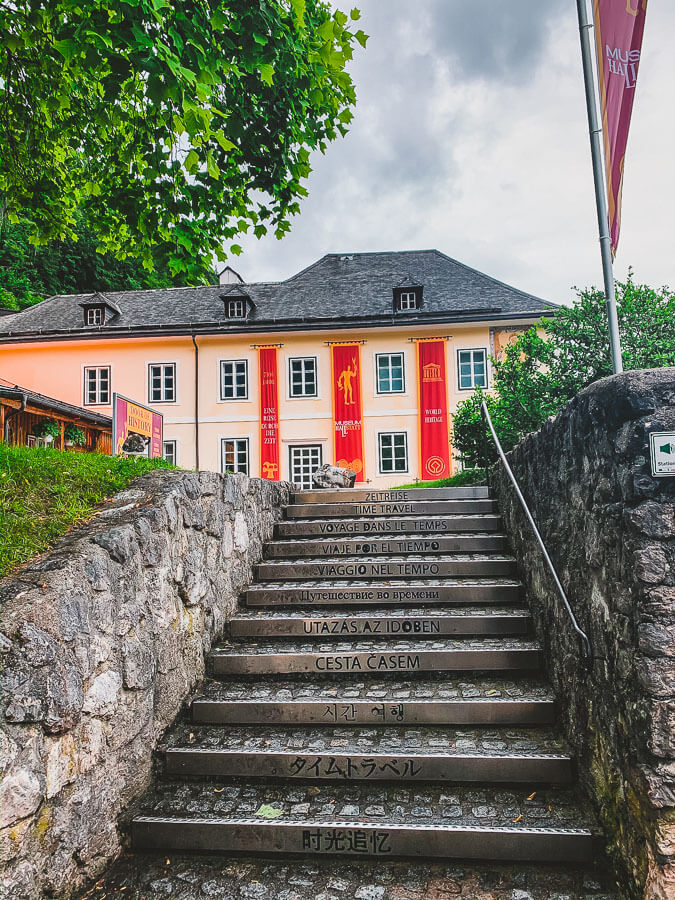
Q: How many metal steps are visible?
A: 11